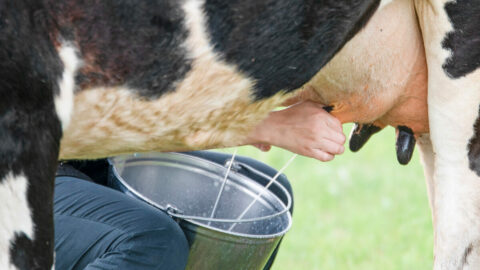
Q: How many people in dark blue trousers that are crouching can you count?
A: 1